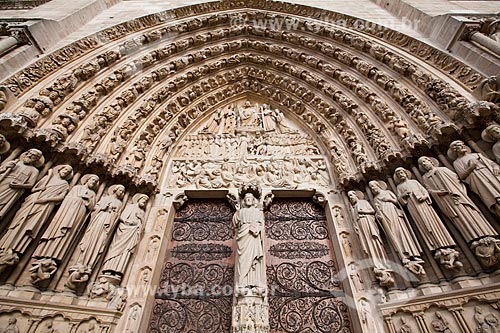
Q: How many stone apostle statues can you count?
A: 12